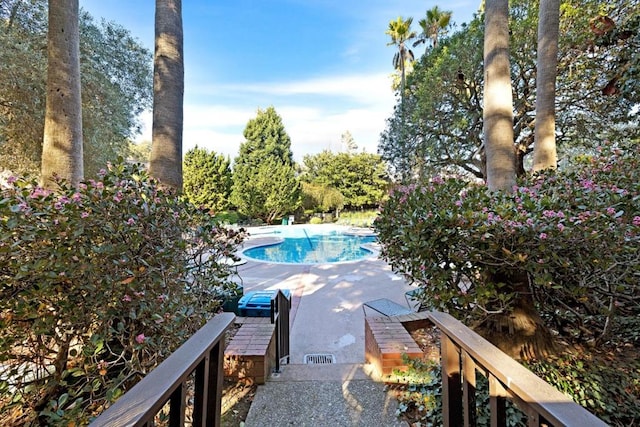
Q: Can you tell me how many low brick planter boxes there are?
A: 2